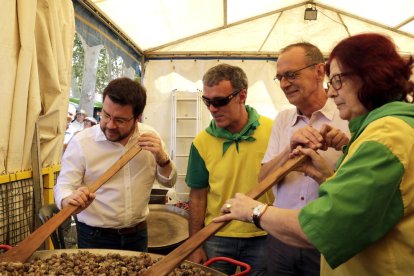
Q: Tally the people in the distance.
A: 3